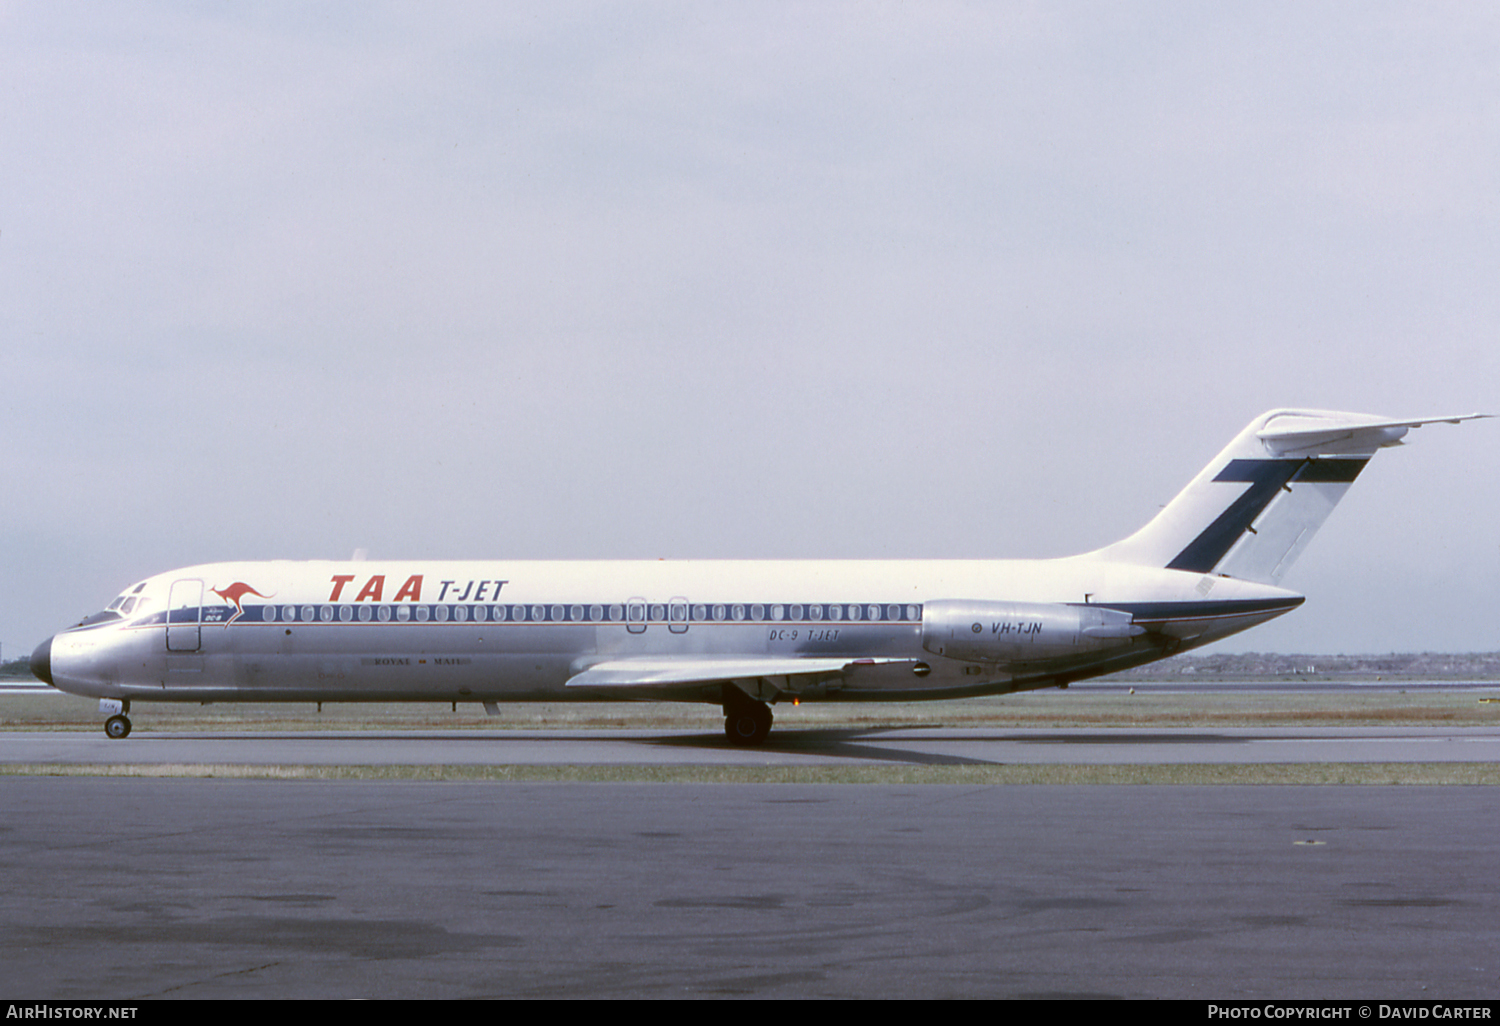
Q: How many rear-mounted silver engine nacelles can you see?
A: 1